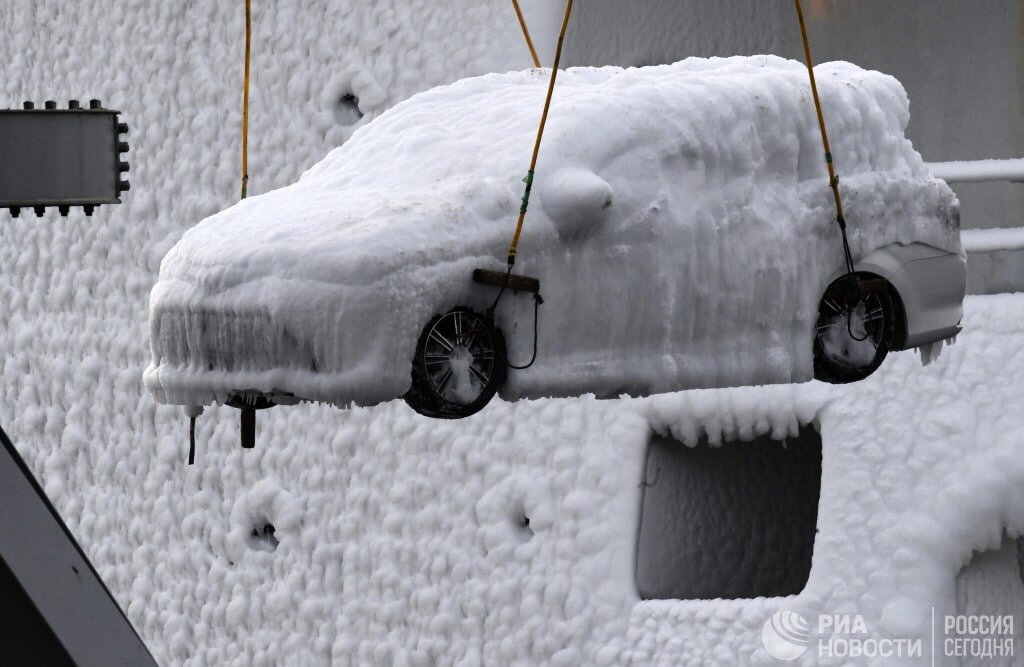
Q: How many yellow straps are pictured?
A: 4